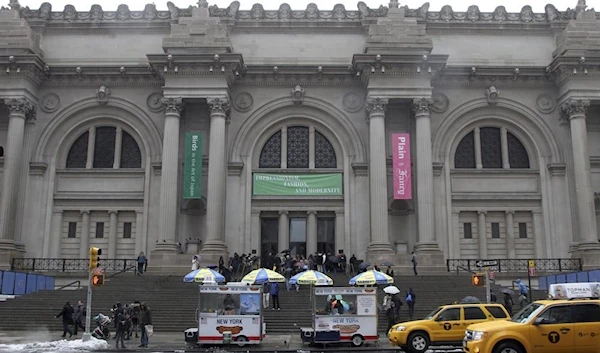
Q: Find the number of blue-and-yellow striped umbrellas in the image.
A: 4